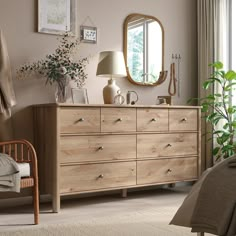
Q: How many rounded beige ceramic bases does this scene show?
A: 1